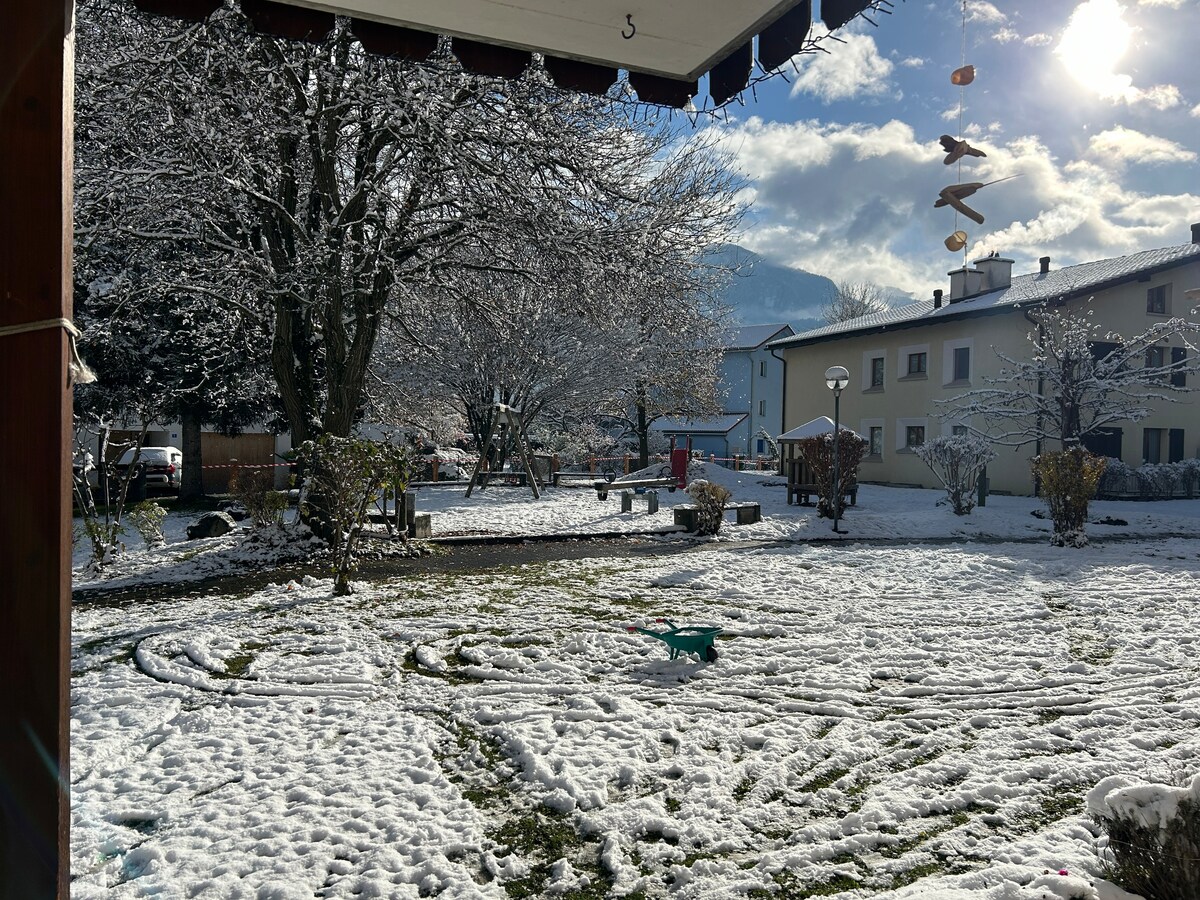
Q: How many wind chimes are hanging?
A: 1